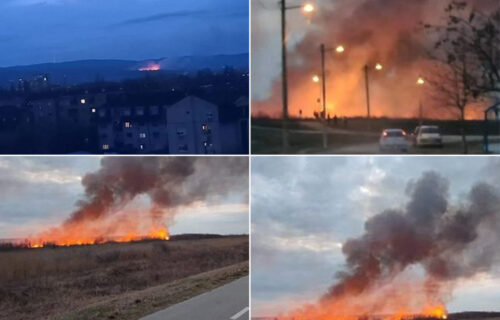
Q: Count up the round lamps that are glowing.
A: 5